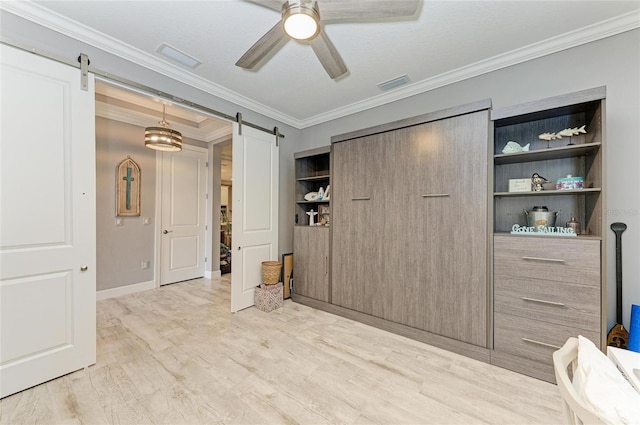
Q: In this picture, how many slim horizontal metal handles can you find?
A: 5